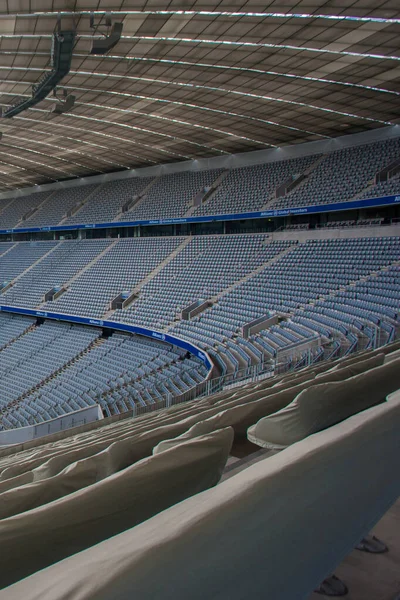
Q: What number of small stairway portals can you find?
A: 11